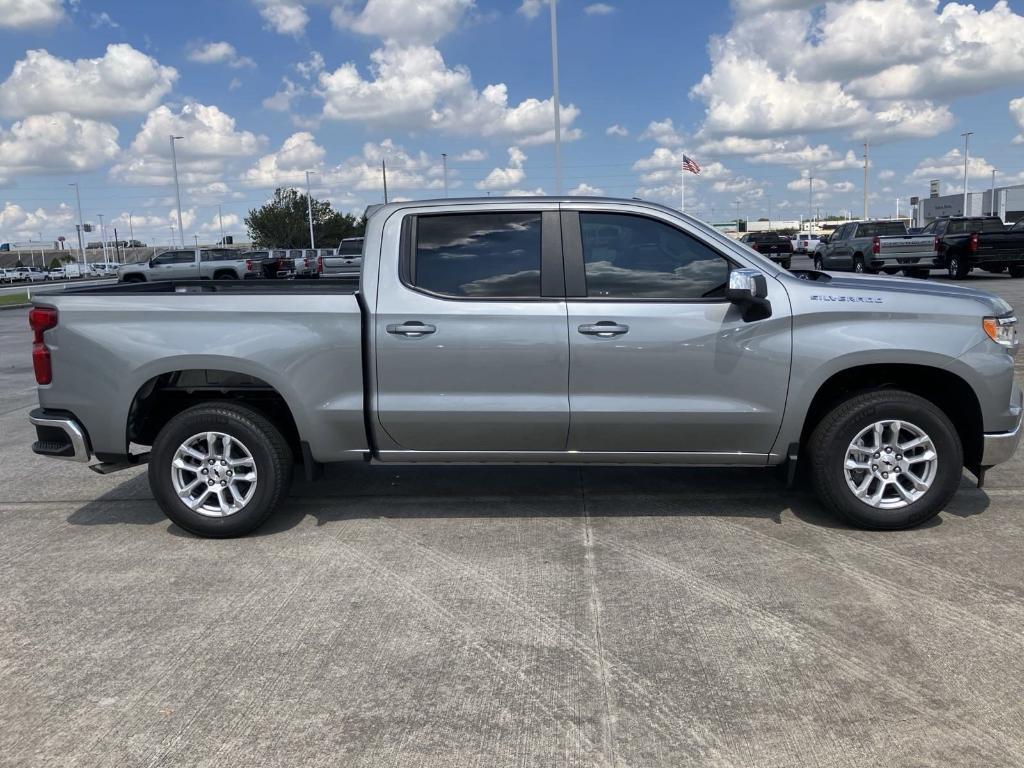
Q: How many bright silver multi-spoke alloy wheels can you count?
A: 2